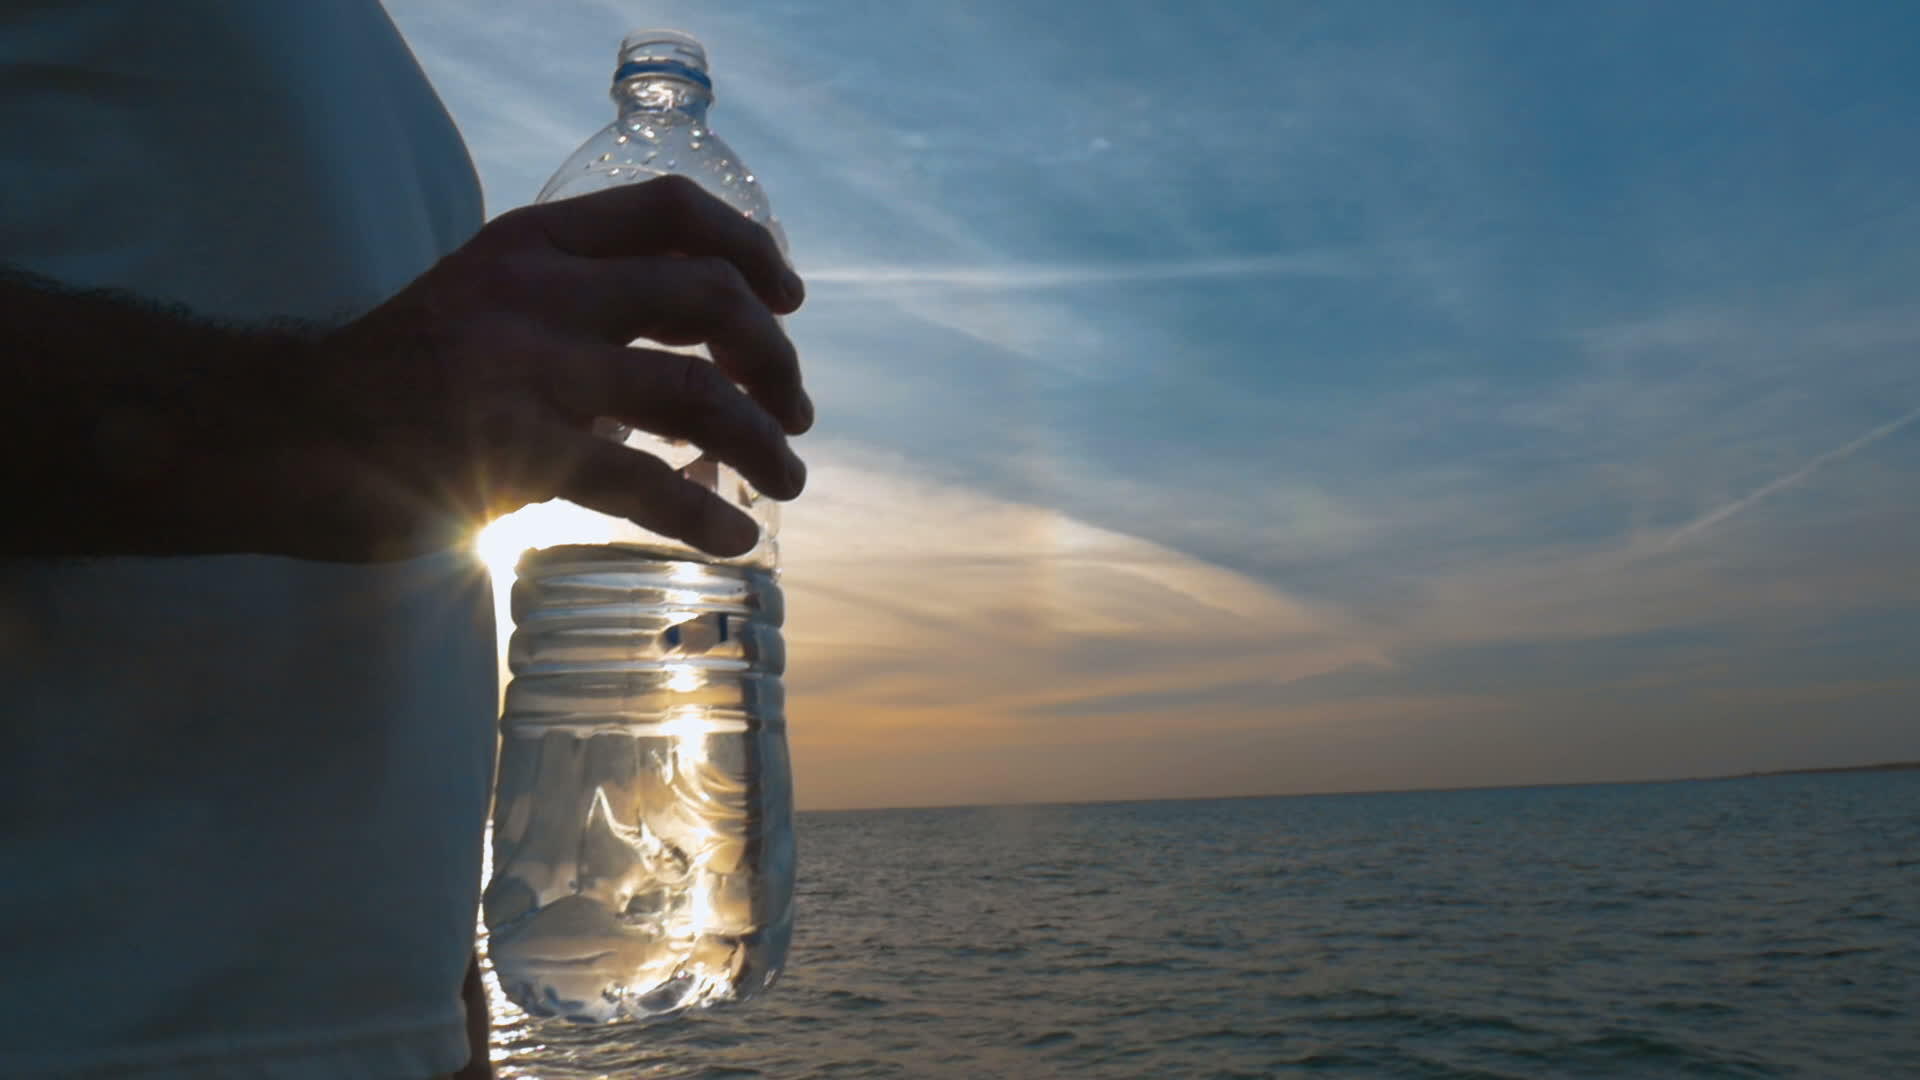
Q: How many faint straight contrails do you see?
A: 2